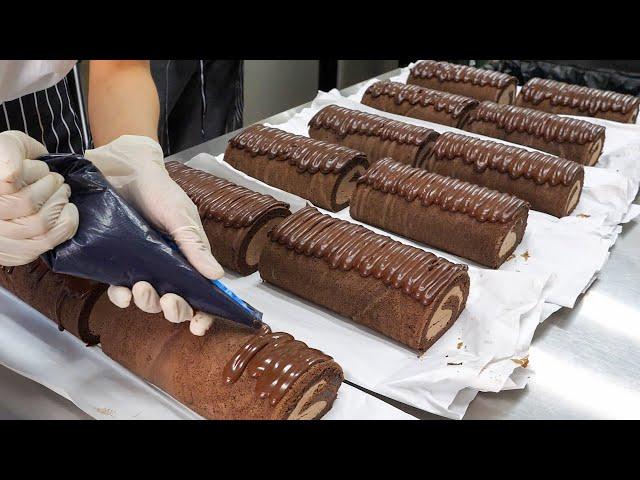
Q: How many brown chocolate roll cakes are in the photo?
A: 12